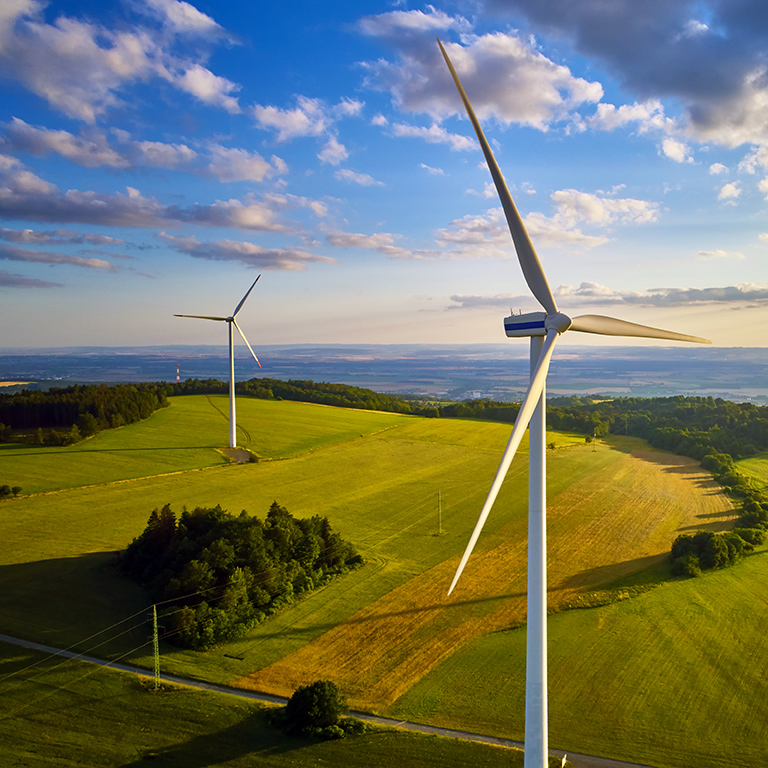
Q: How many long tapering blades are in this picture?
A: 6